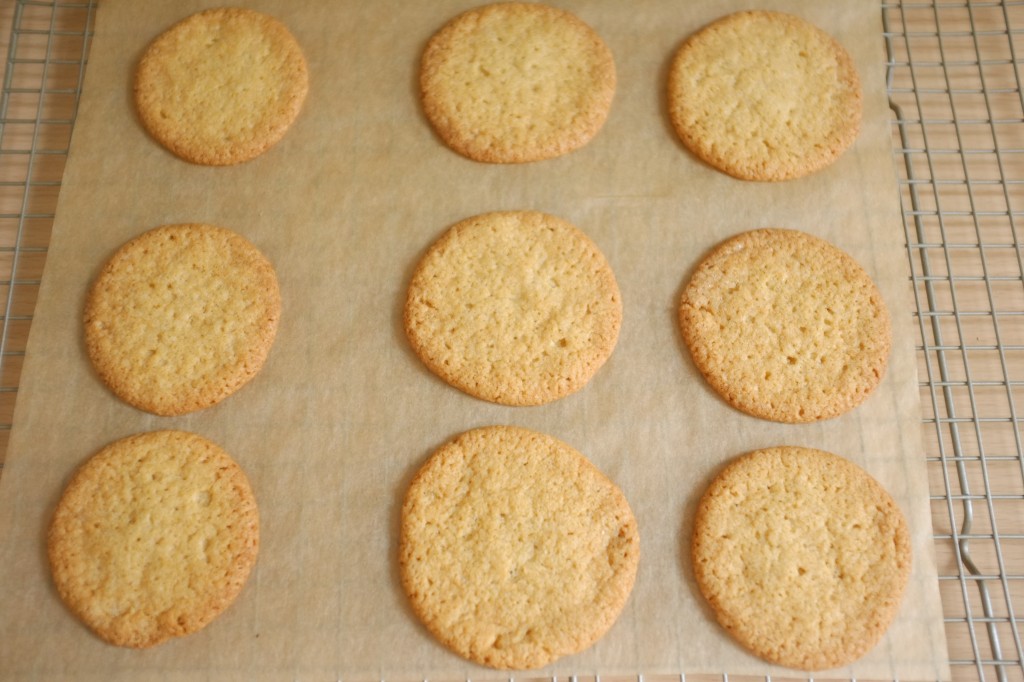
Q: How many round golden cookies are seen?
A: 9